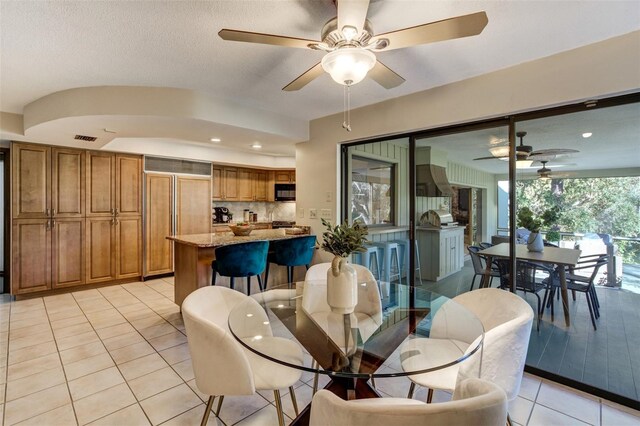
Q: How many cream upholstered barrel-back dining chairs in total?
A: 4